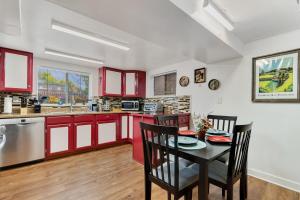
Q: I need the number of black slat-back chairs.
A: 4